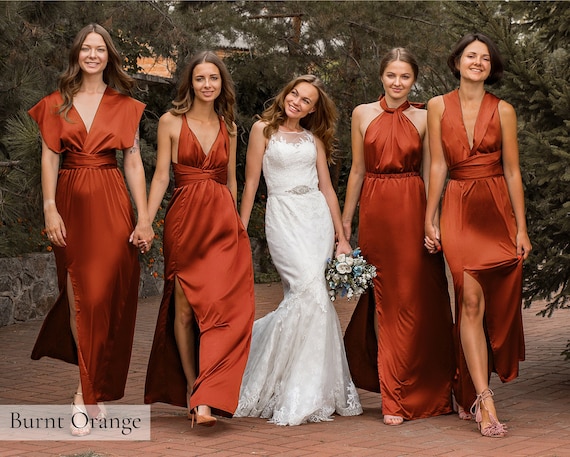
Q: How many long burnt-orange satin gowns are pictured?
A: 4